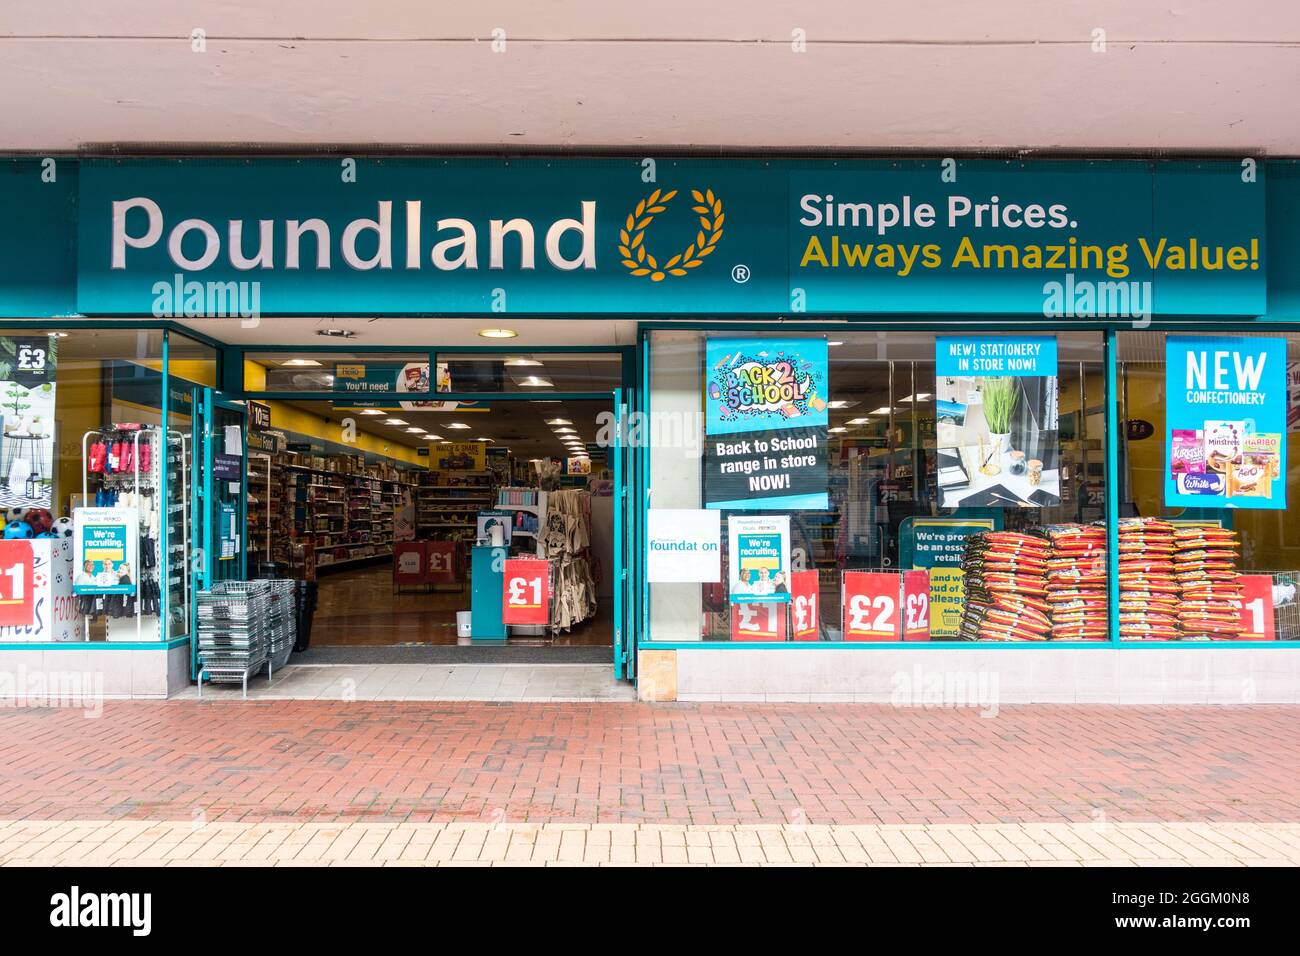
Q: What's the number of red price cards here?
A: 9